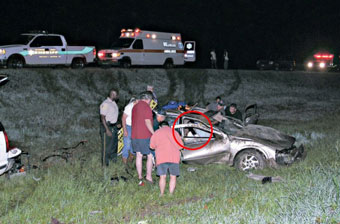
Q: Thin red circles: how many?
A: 1